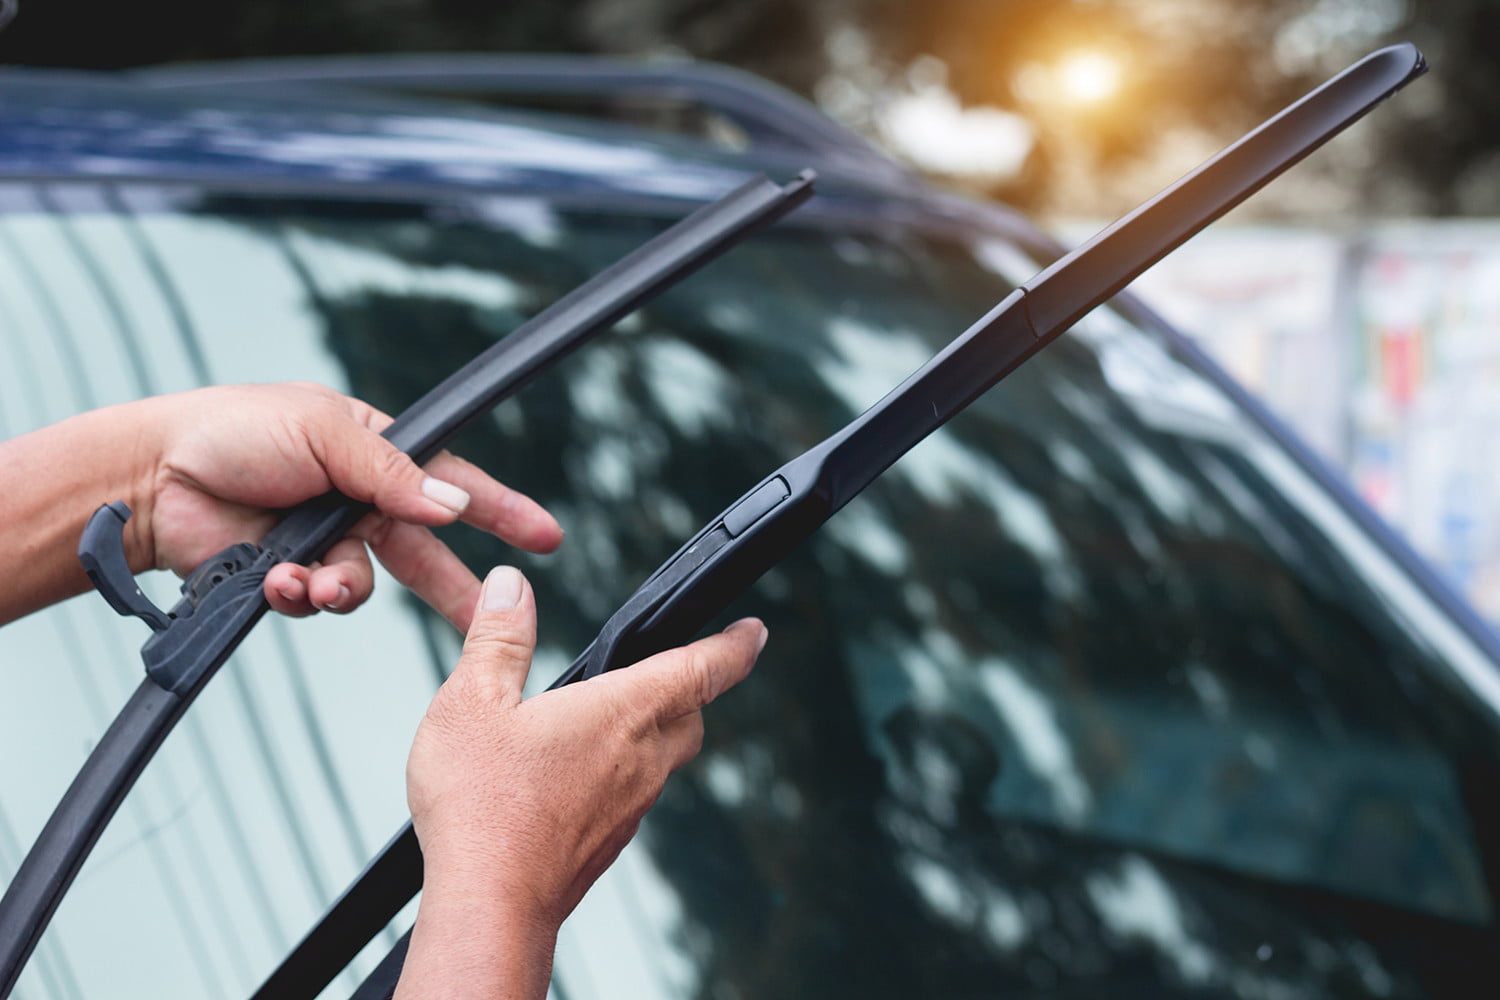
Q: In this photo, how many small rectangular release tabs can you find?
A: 1